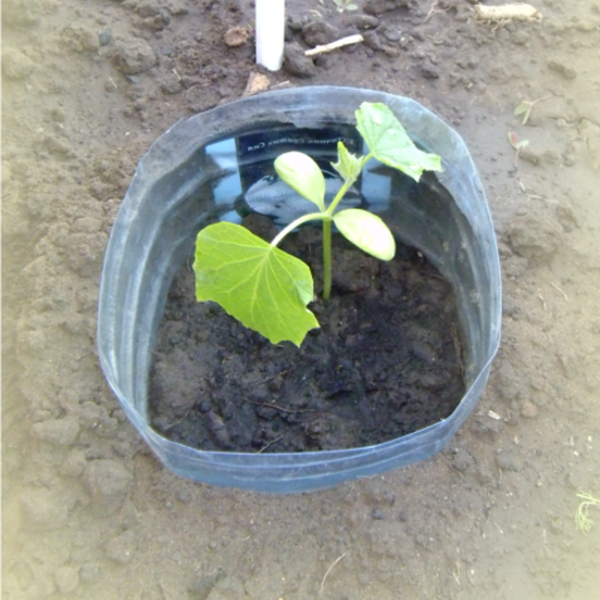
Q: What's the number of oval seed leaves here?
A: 2